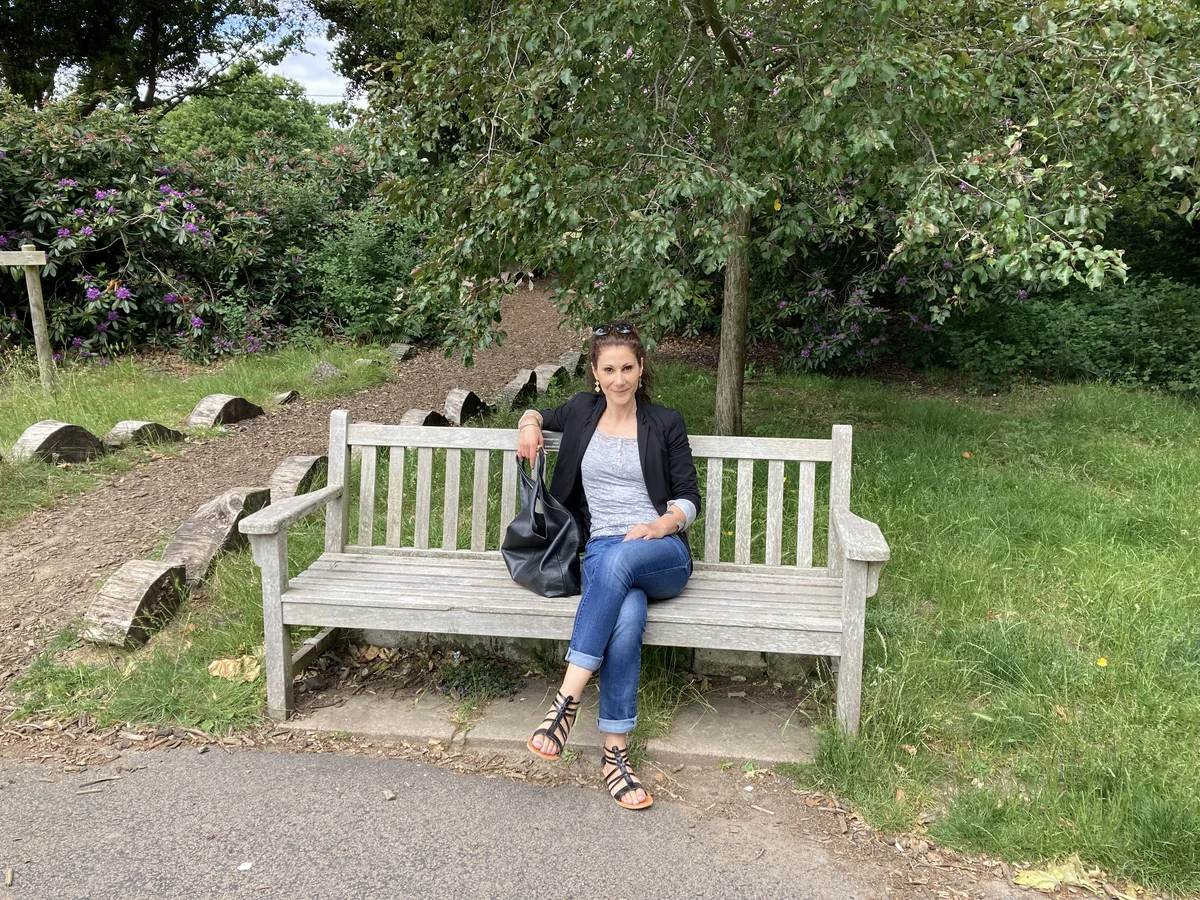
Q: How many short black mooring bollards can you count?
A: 0